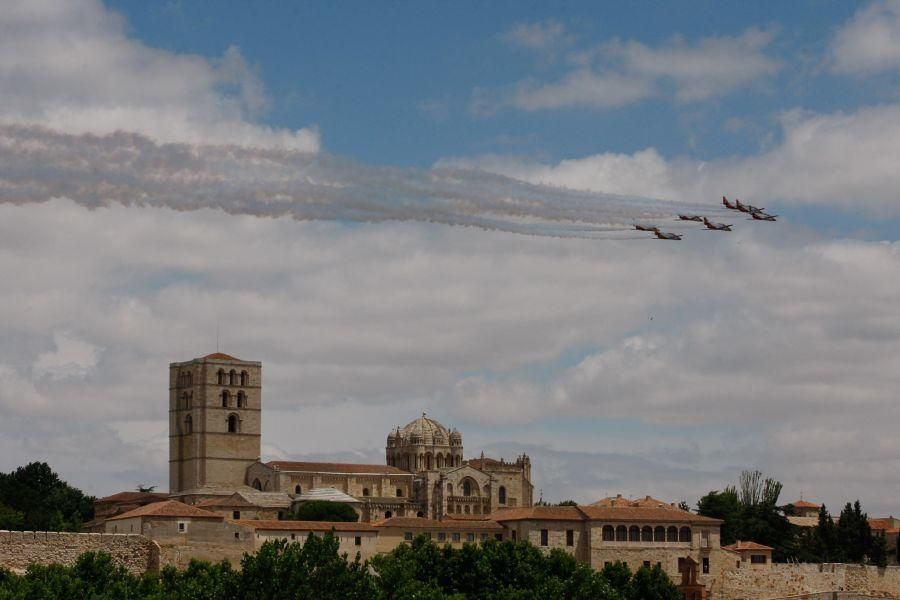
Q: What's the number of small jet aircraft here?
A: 7